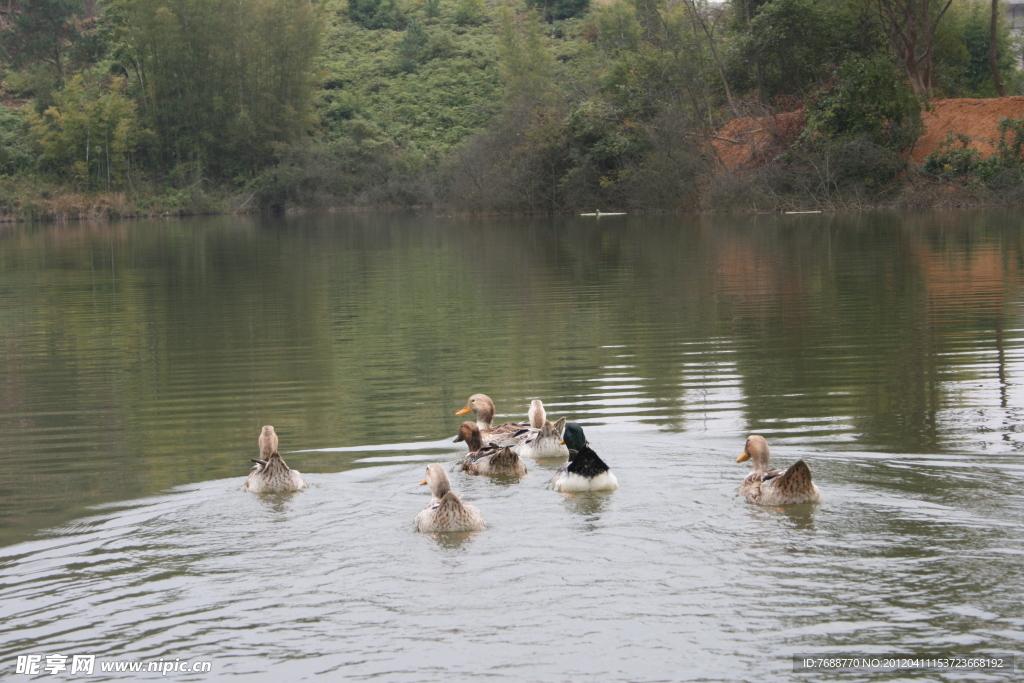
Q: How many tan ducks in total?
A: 6